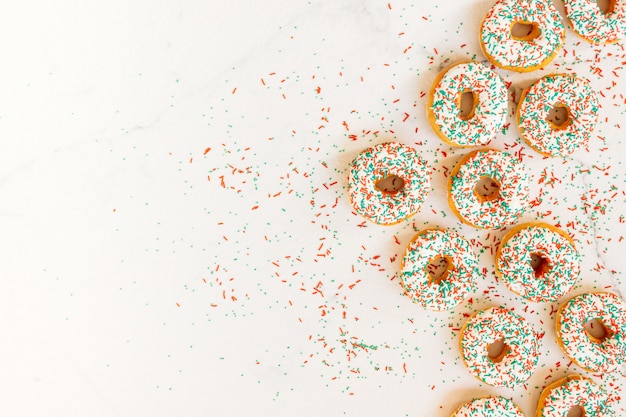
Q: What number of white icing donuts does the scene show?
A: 12